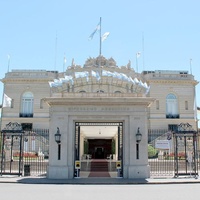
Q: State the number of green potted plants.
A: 2